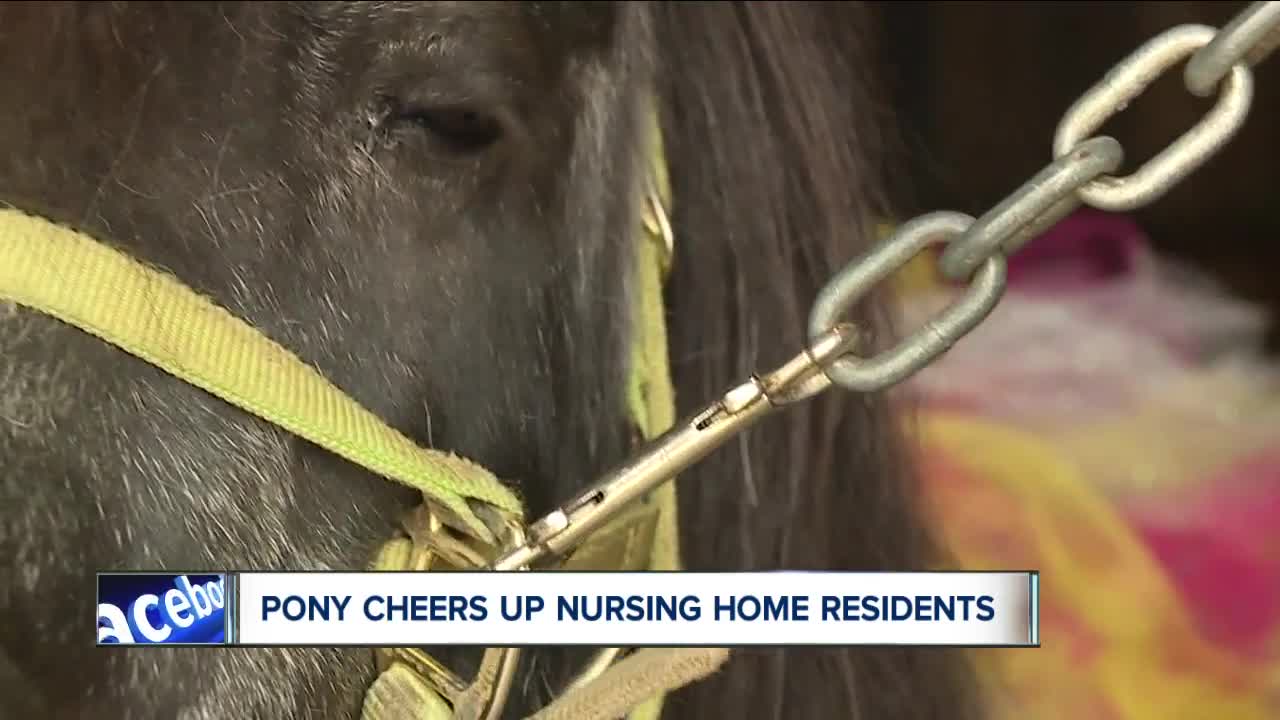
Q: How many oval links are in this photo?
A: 4